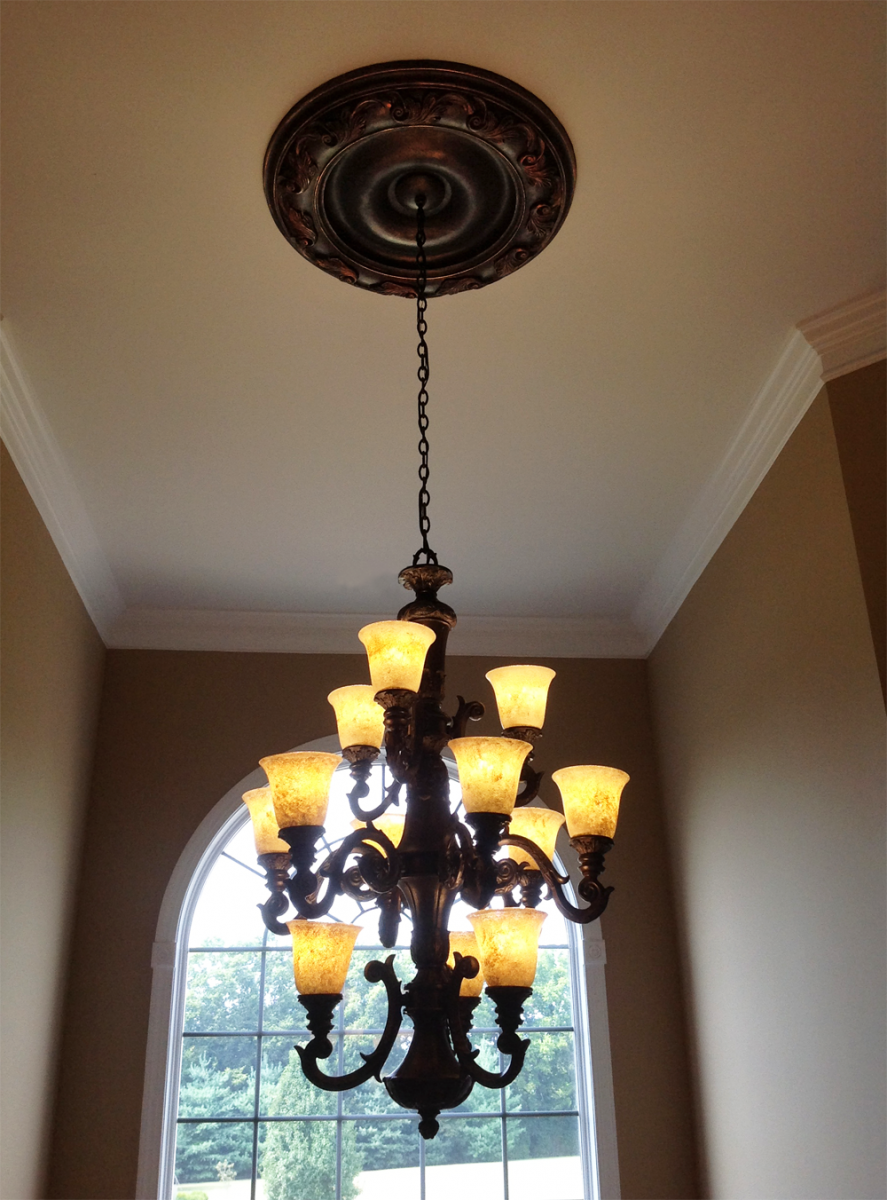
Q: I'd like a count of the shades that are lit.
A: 12